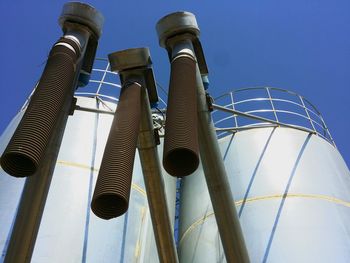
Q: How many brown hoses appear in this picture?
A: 3